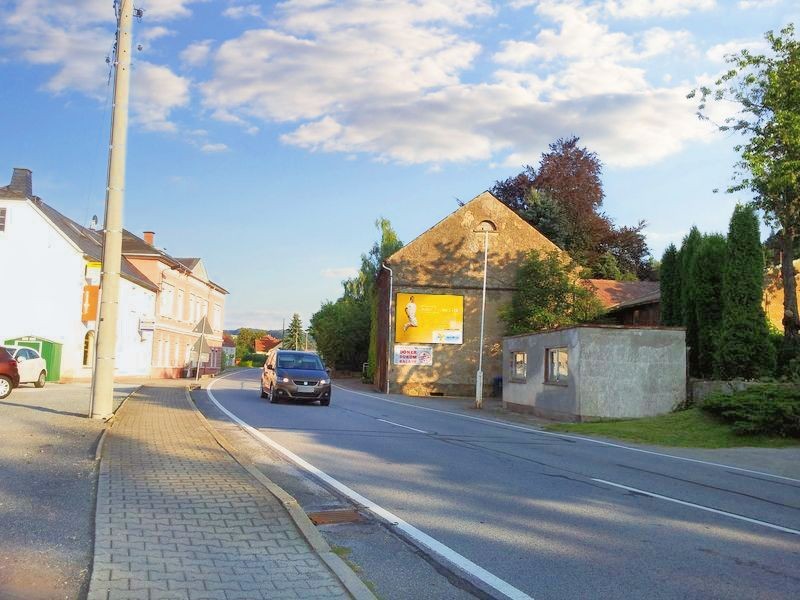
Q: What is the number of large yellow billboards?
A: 1